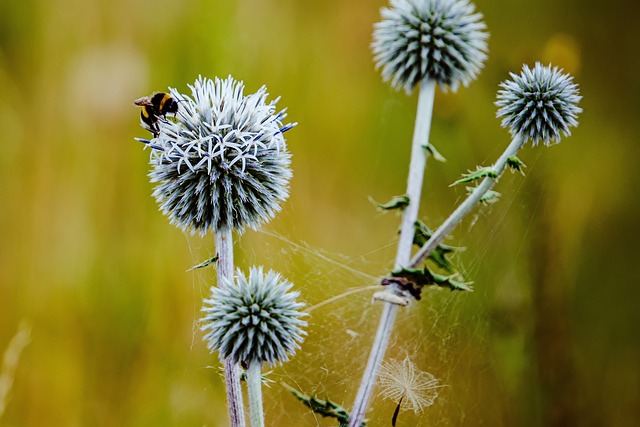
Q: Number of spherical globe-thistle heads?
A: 4